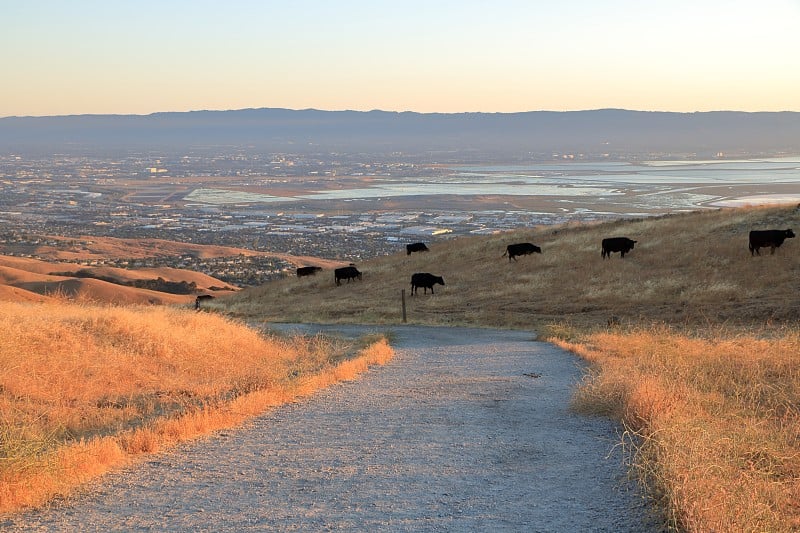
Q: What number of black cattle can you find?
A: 8